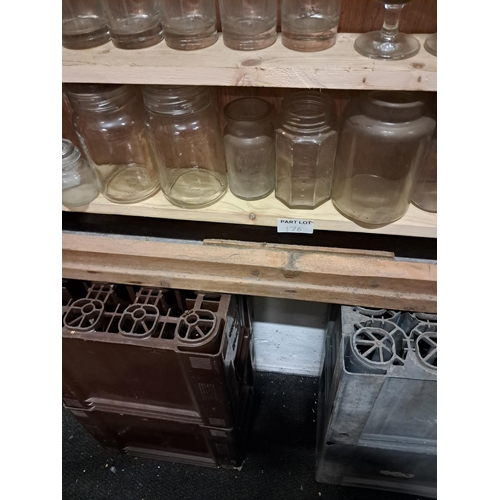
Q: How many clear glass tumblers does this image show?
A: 5